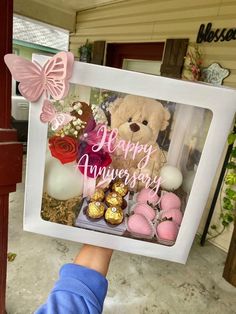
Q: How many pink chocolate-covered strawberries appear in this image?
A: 6